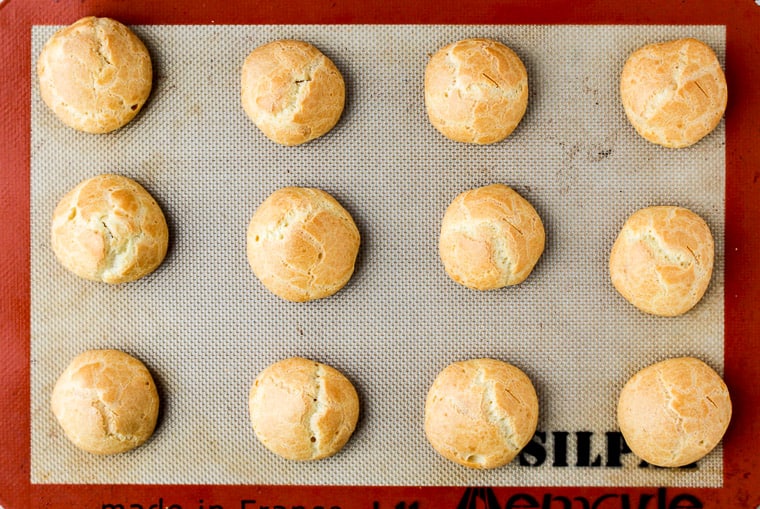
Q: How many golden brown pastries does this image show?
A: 12